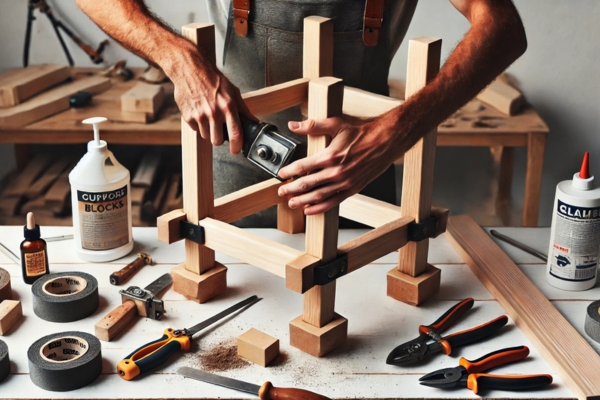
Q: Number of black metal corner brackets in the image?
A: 3